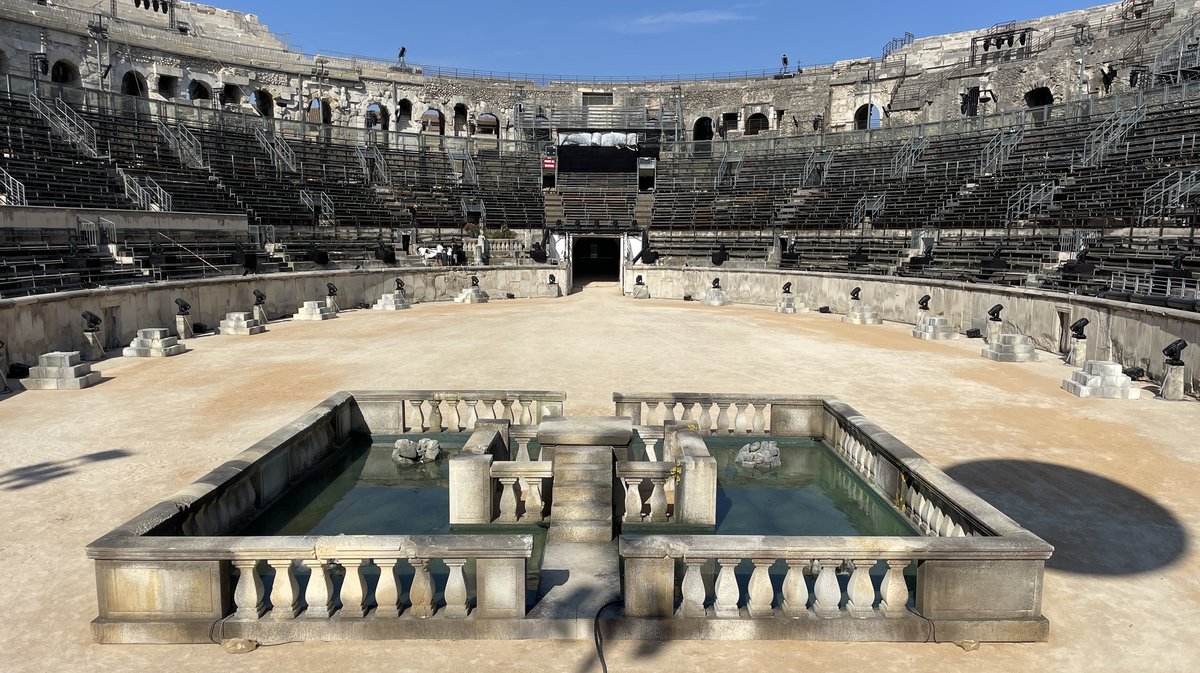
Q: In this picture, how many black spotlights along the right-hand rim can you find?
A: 8